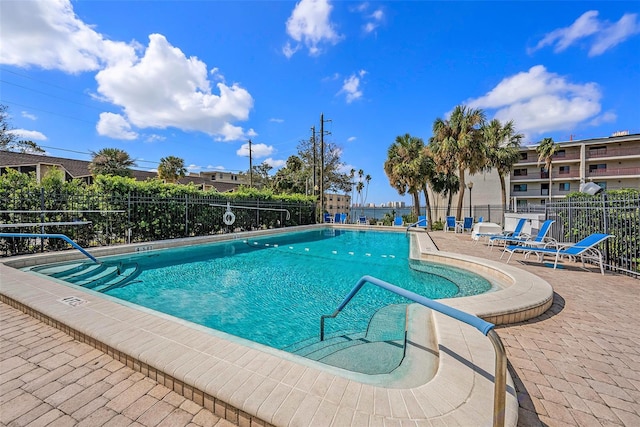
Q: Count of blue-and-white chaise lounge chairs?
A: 3